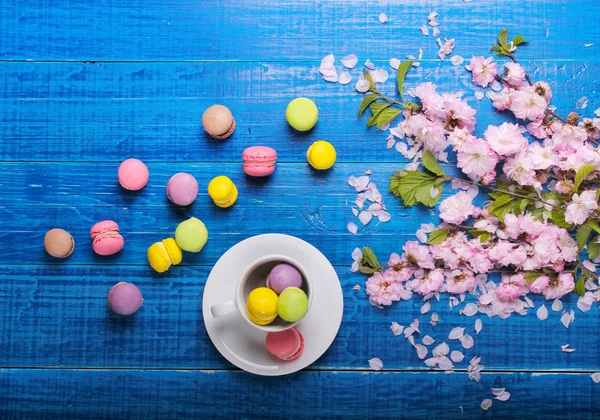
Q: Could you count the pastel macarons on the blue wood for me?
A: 12